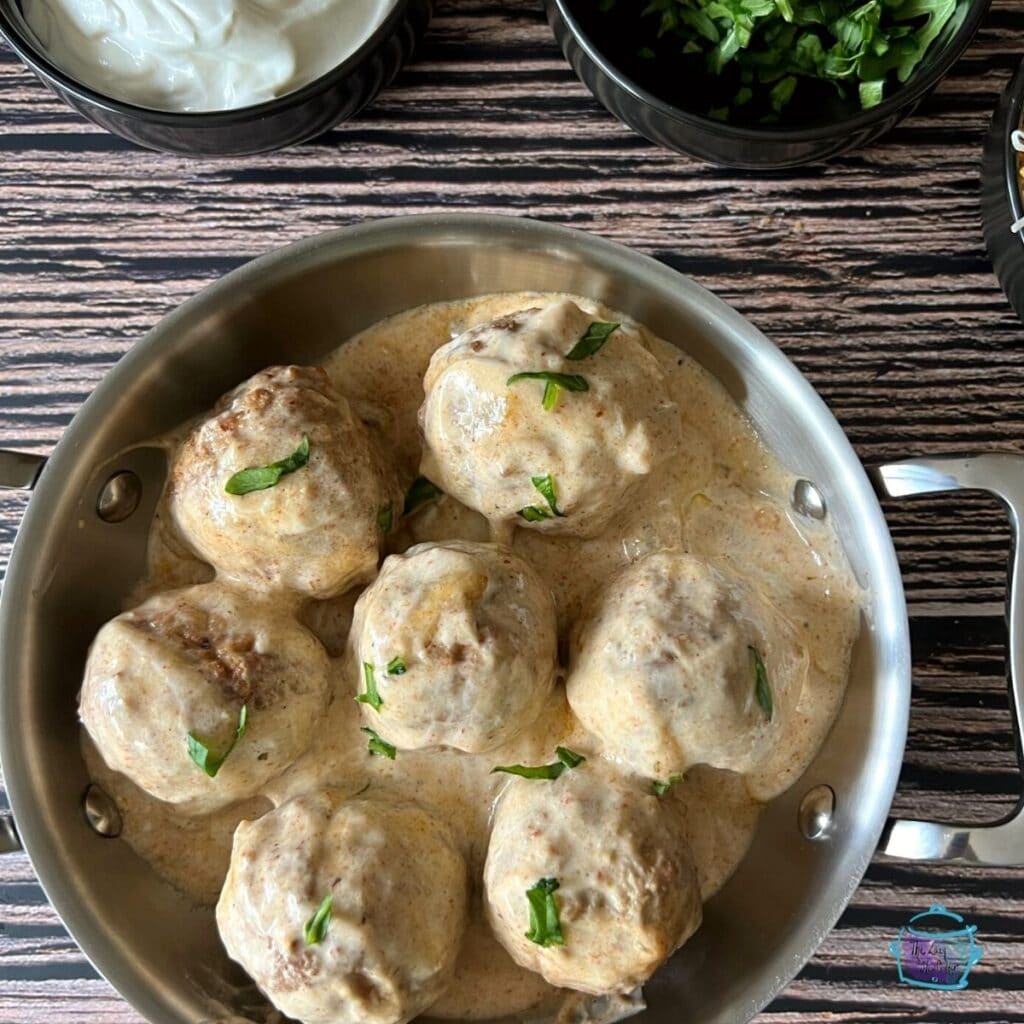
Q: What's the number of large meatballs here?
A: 7